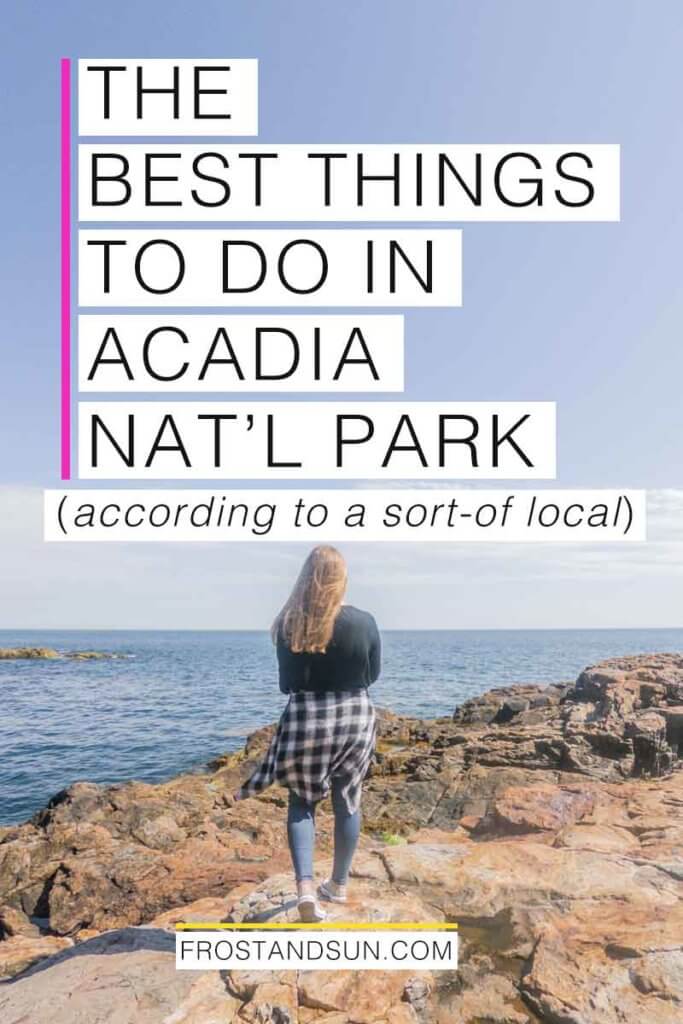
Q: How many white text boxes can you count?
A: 7